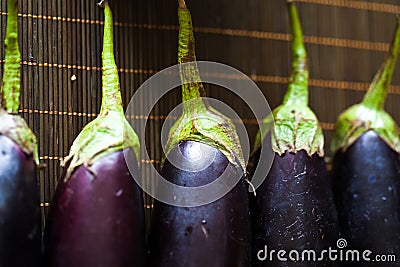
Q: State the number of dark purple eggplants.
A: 5